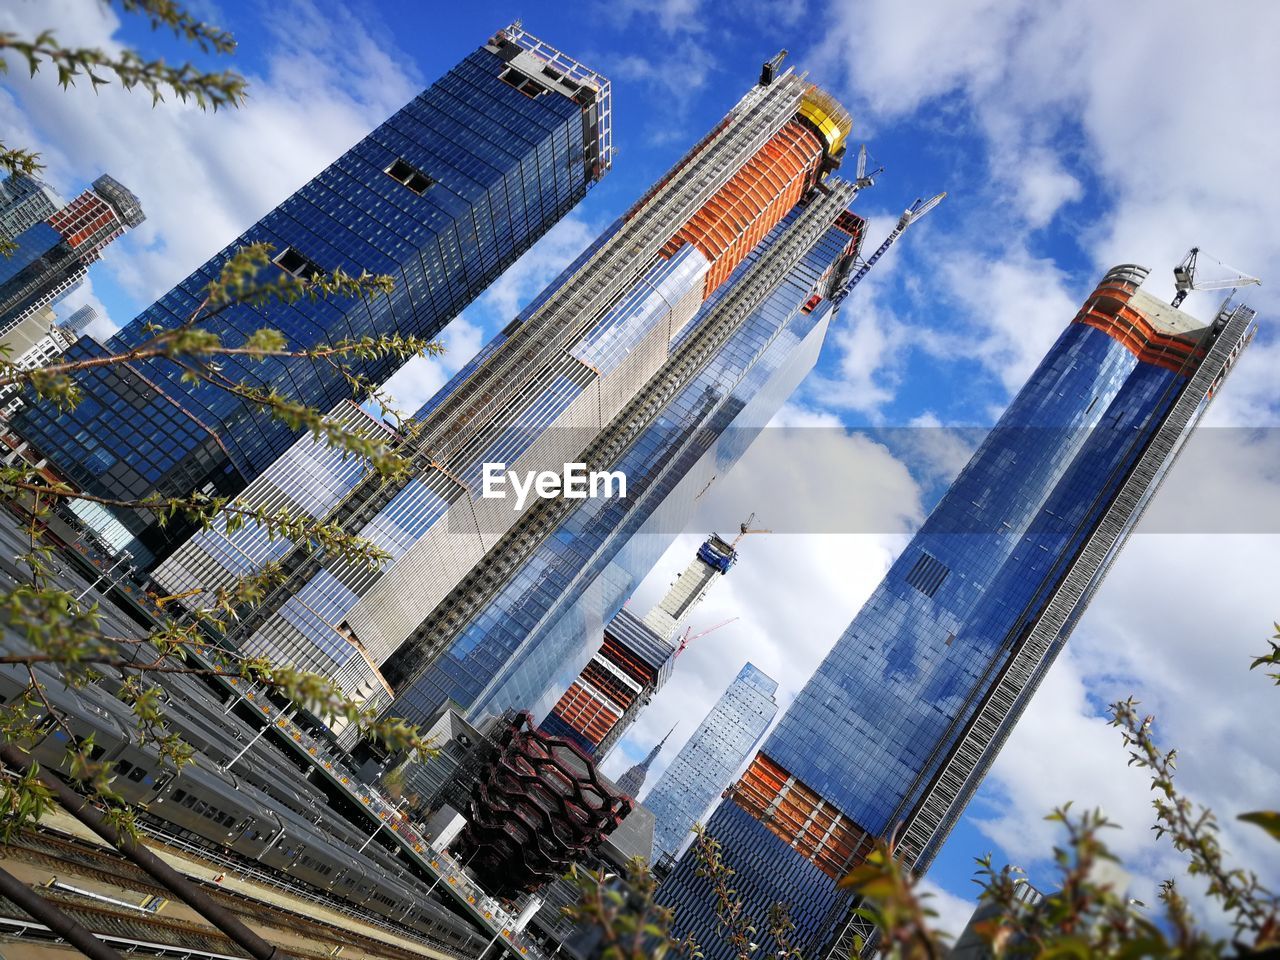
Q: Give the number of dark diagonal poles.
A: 2